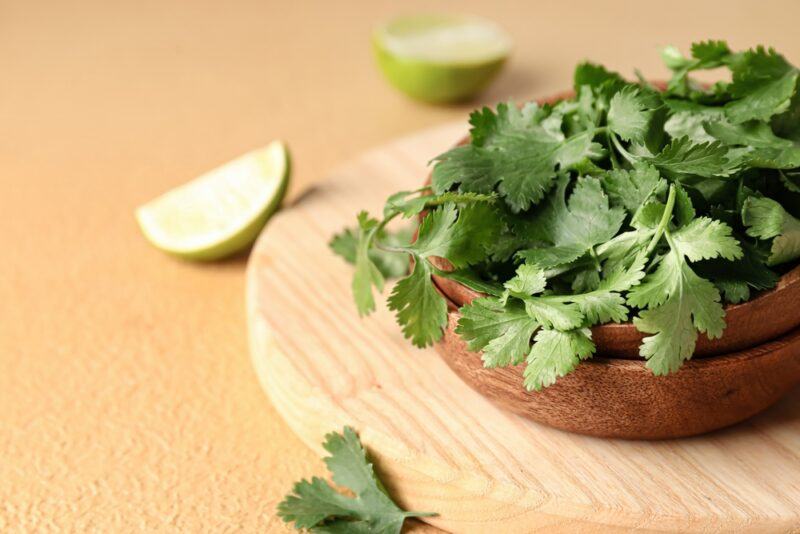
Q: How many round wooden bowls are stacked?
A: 2